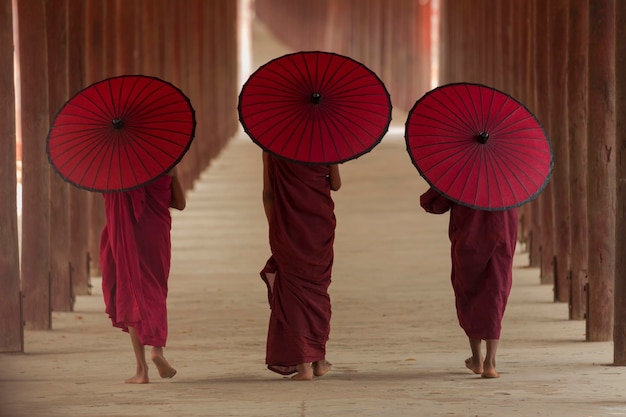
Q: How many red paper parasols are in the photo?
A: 3